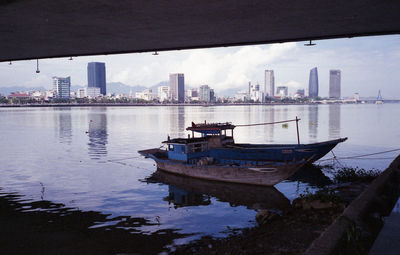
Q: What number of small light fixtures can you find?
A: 5